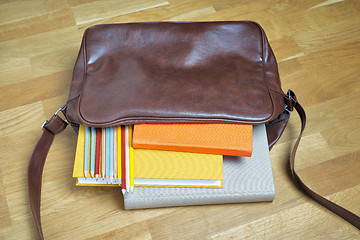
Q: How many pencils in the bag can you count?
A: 11